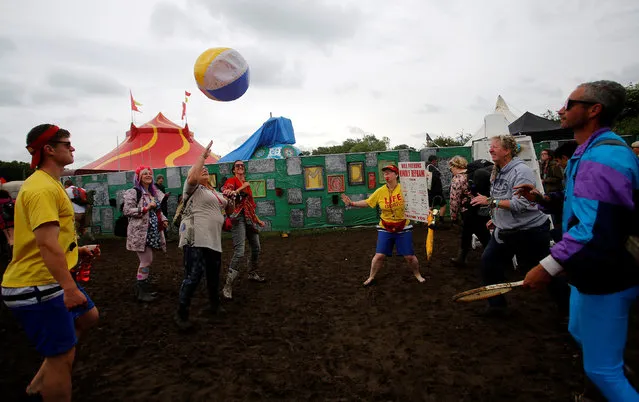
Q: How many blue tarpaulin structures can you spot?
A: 1